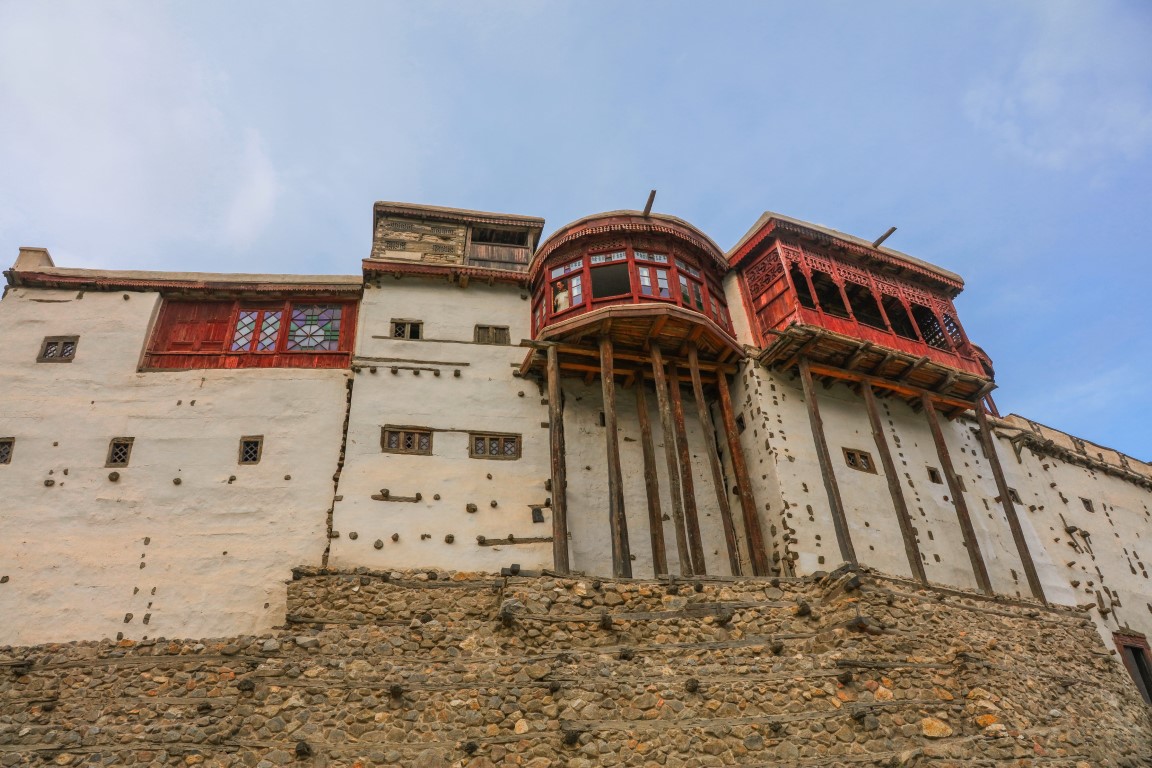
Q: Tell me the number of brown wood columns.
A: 11